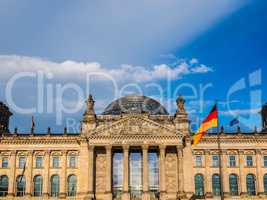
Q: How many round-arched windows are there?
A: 10